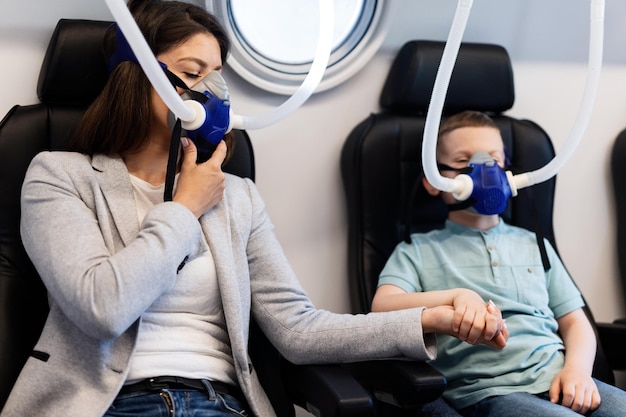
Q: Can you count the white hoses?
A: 4